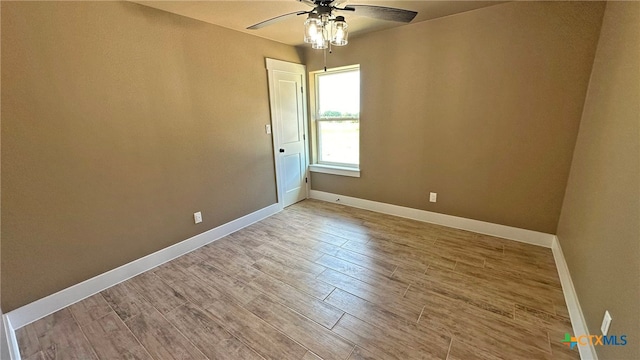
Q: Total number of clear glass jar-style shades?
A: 3